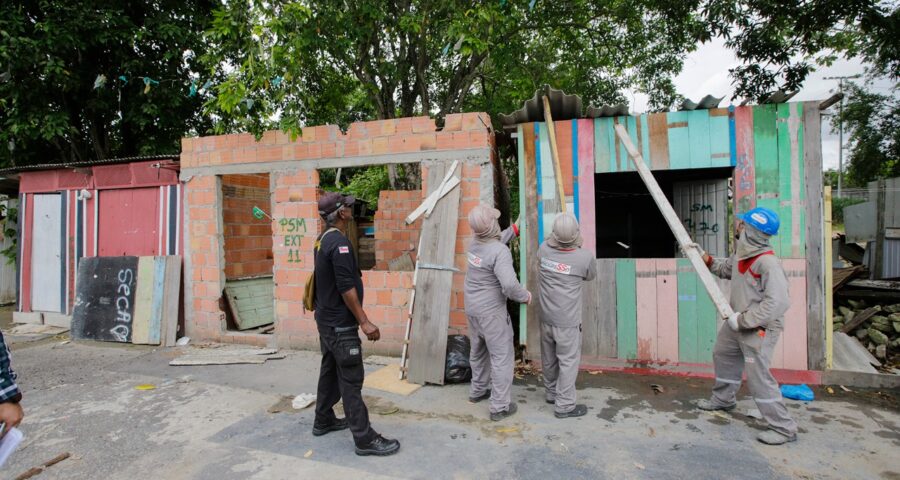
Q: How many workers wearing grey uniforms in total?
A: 3